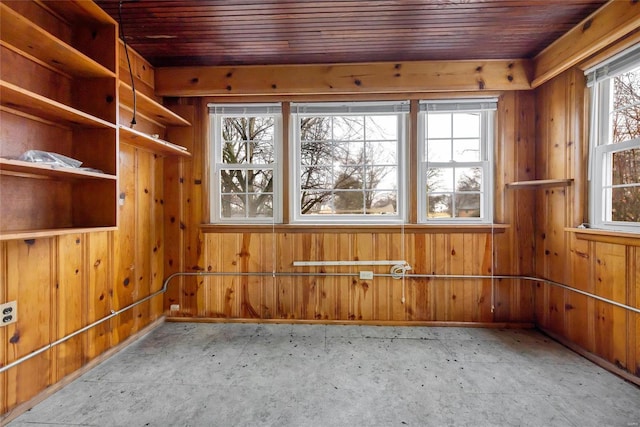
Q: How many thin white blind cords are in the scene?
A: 3